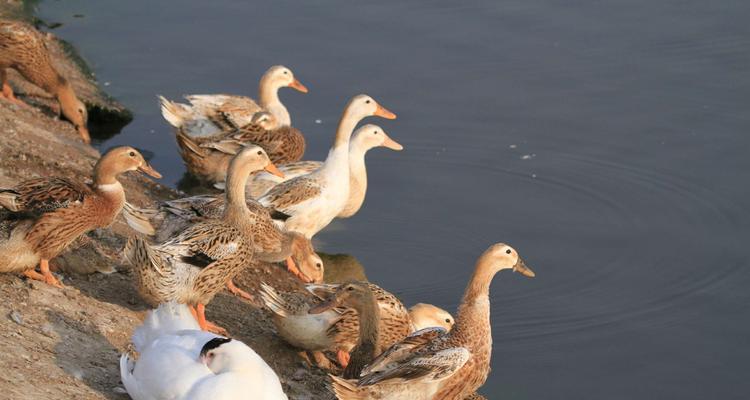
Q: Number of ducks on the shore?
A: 12